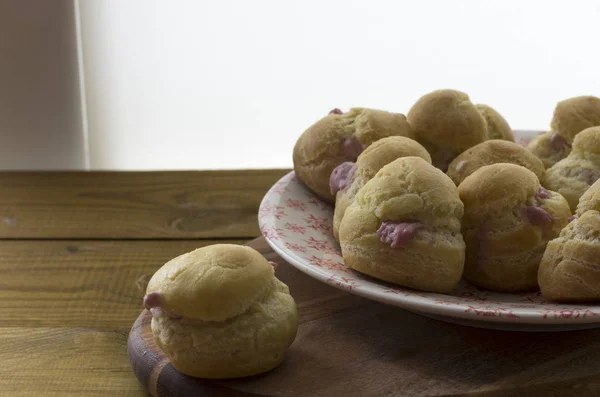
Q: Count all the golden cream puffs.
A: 11